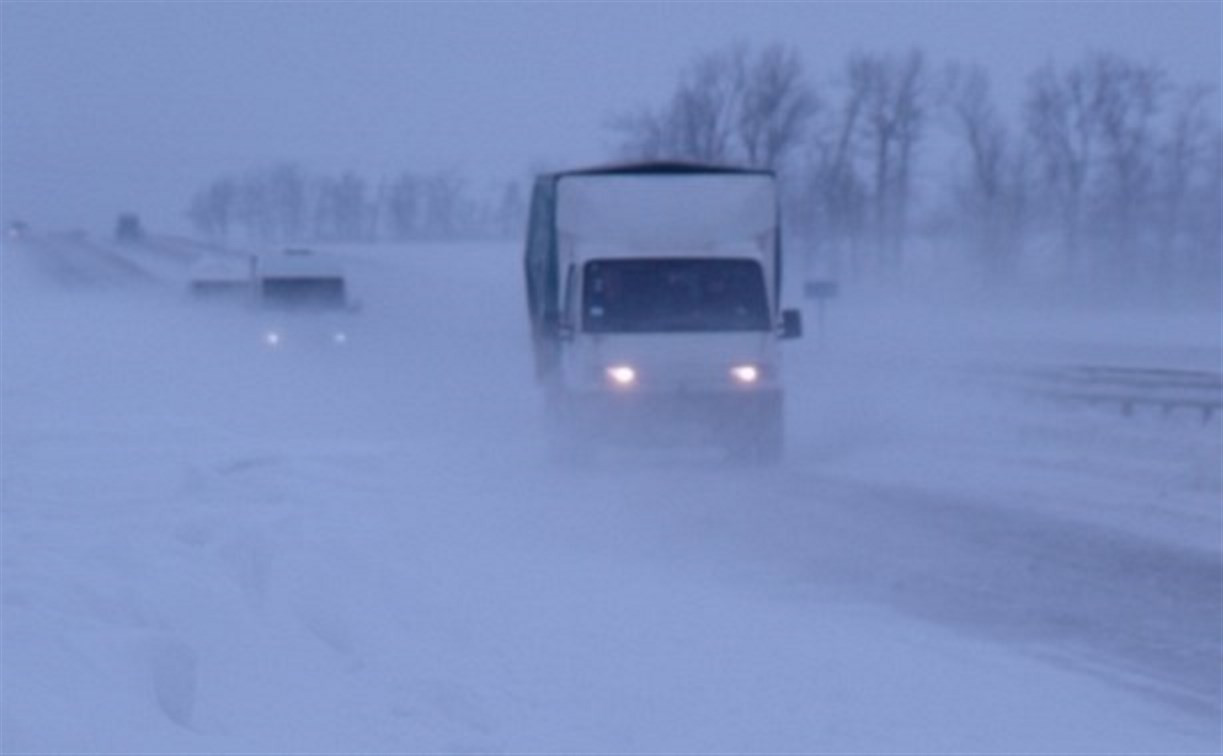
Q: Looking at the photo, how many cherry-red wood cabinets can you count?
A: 0